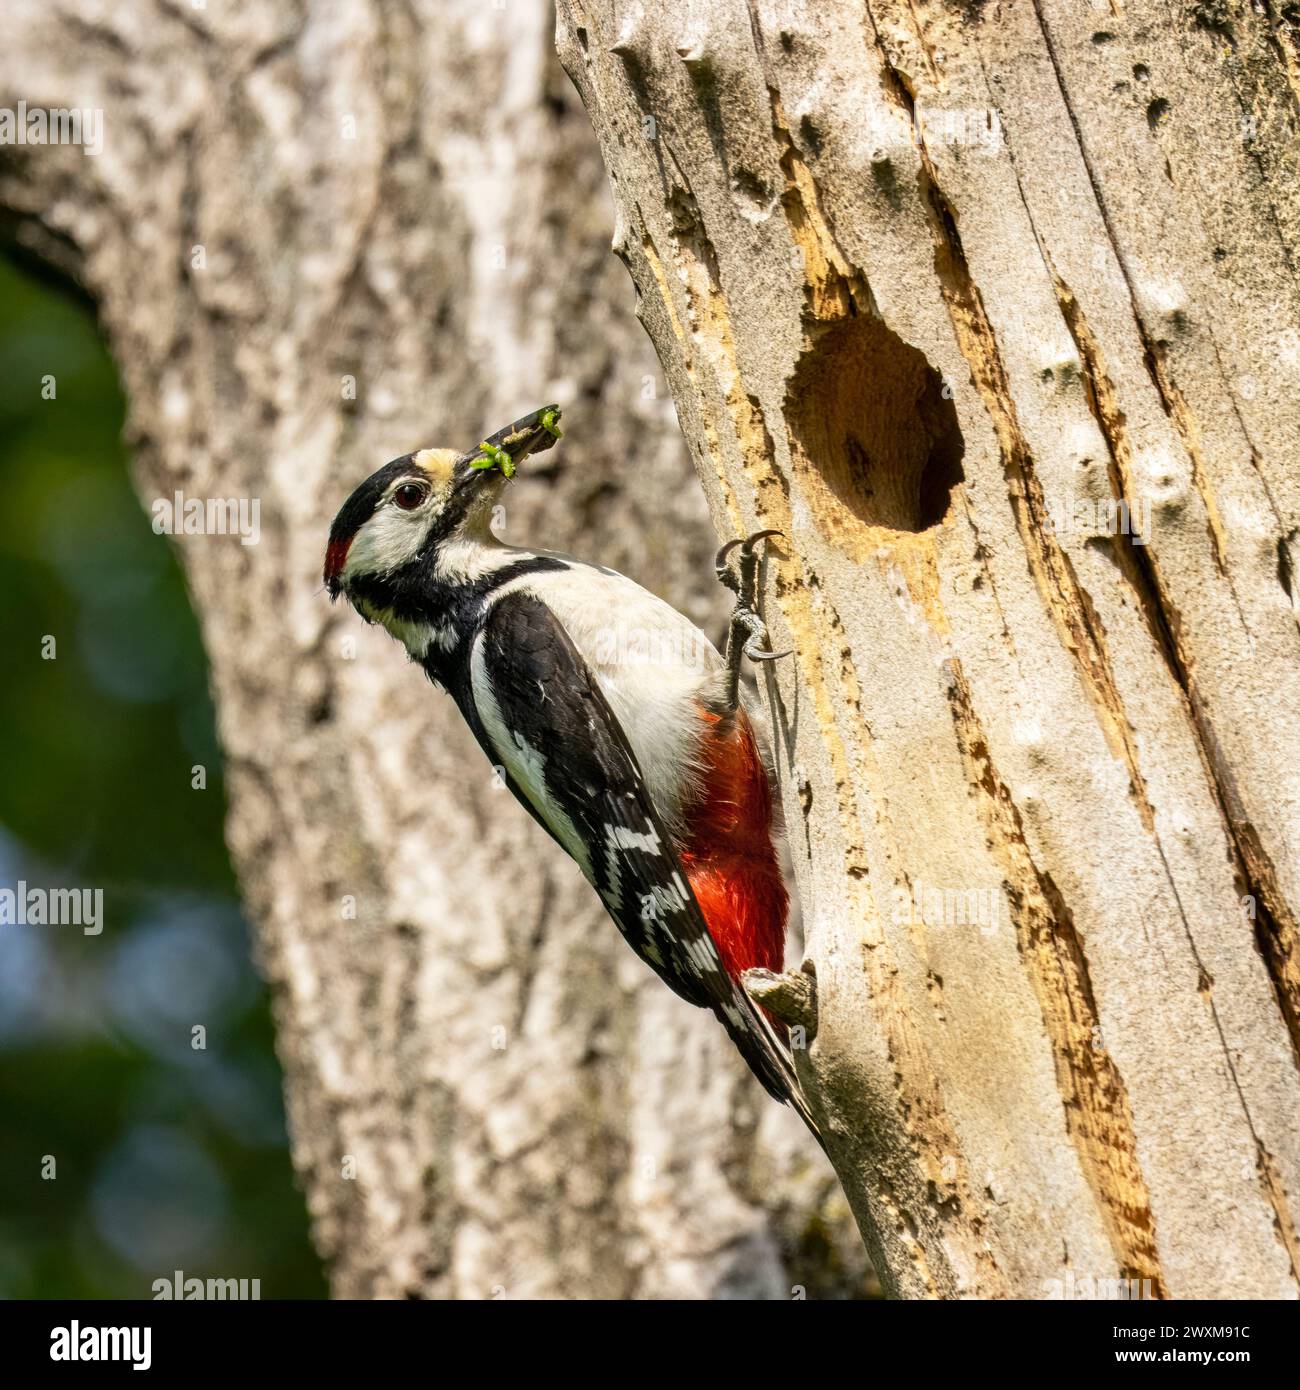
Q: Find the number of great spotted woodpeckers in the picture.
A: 1